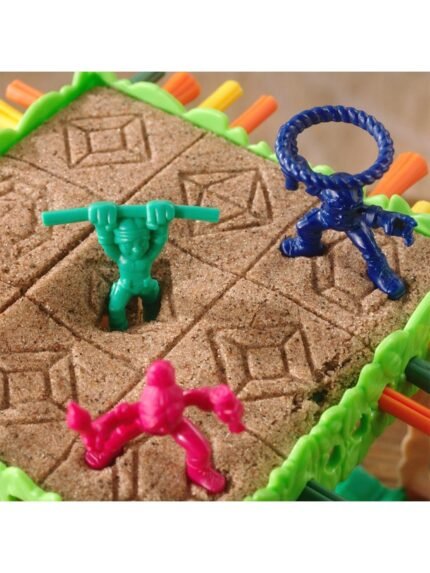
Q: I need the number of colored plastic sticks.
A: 11